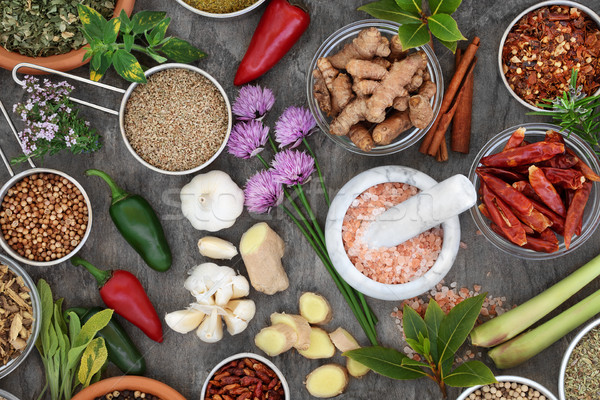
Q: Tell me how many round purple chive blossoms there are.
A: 5